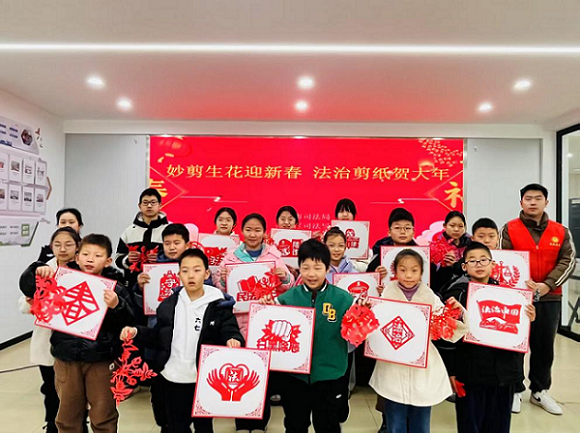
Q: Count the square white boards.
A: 13